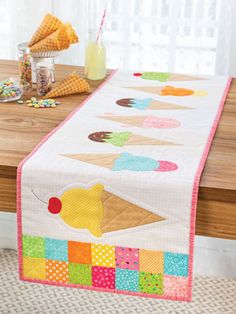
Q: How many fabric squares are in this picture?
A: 14